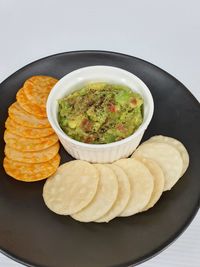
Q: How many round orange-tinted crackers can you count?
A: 7